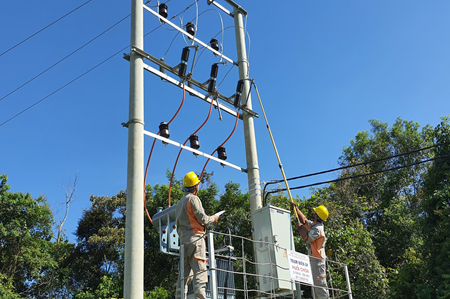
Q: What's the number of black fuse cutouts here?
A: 3